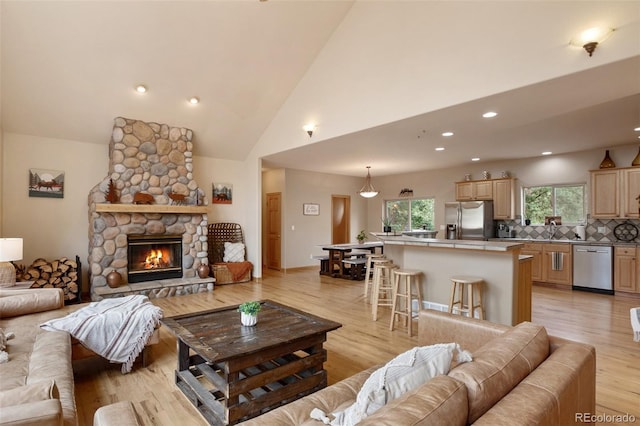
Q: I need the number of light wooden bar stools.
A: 5